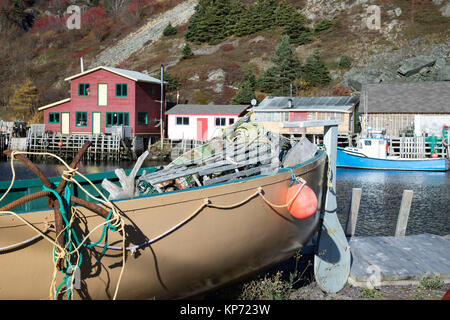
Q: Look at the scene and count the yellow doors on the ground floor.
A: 2